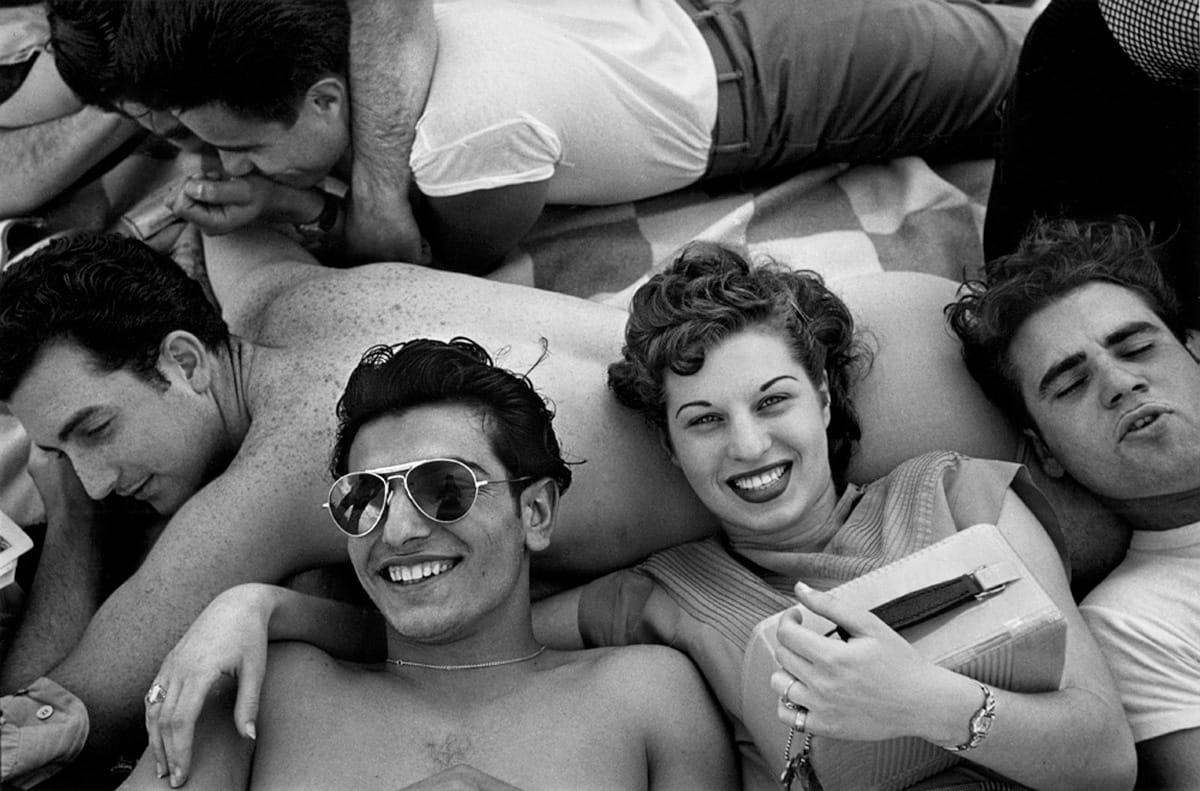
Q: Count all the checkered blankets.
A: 1